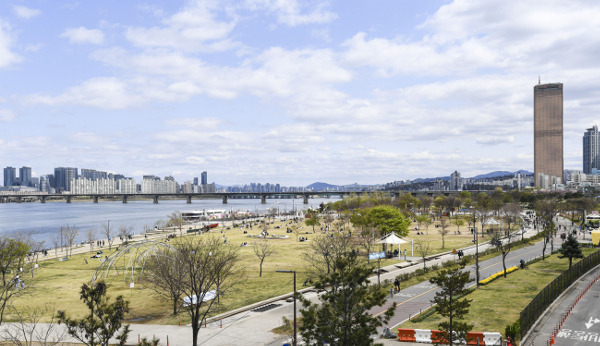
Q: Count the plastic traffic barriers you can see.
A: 6